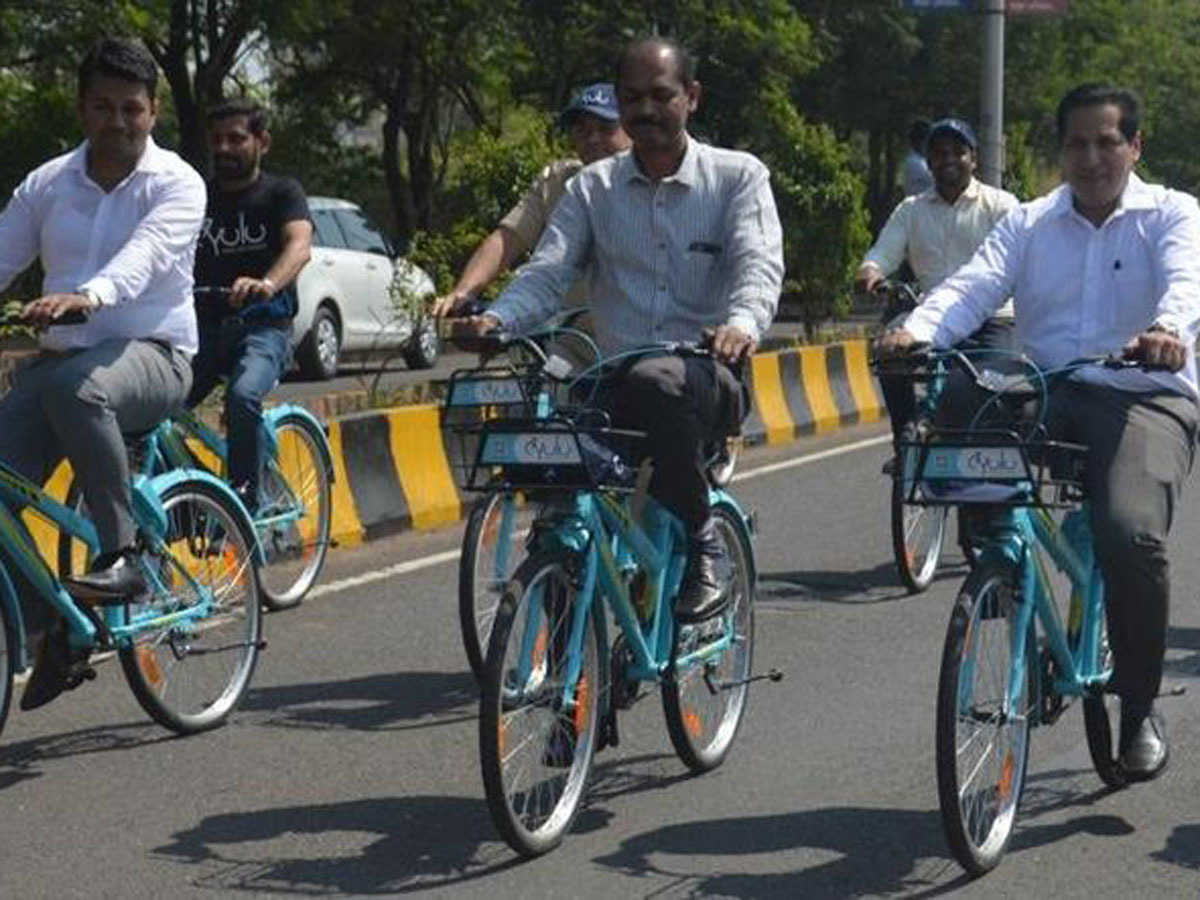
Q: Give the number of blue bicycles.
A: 6